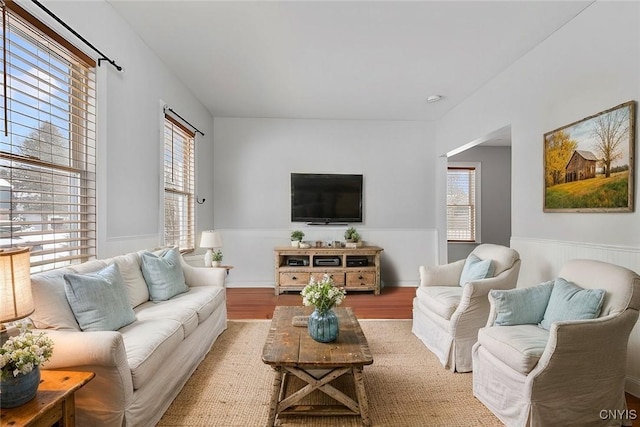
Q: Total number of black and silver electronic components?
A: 3